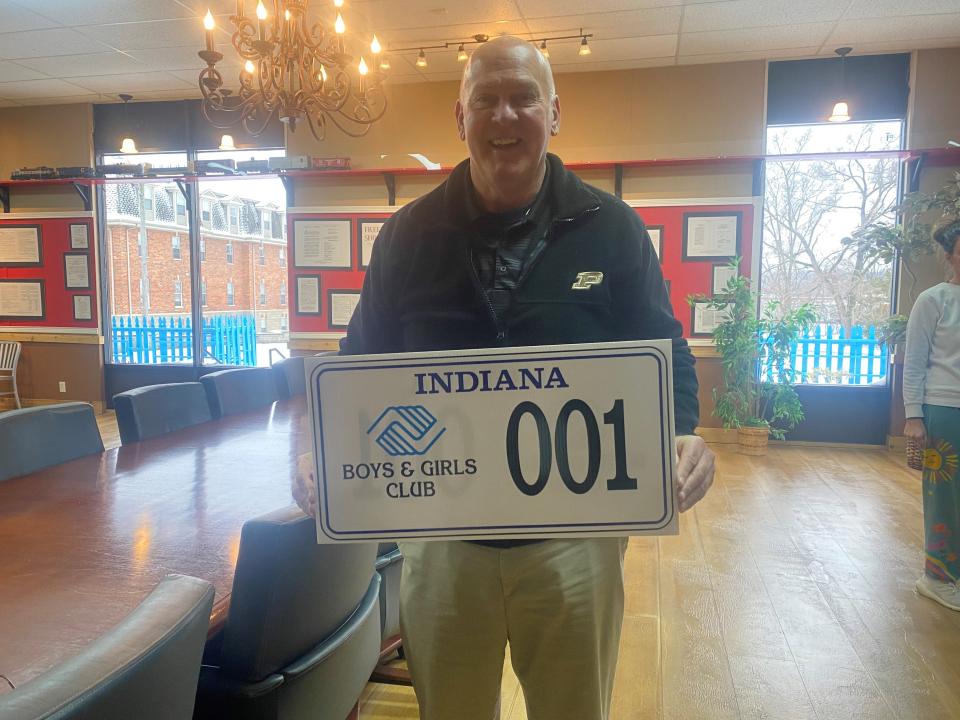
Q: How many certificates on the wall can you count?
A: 13